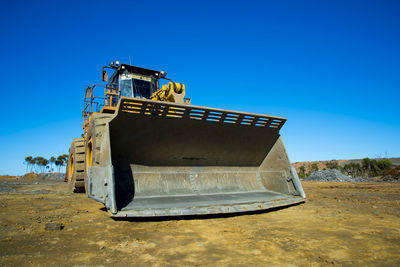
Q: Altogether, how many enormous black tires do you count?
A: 2